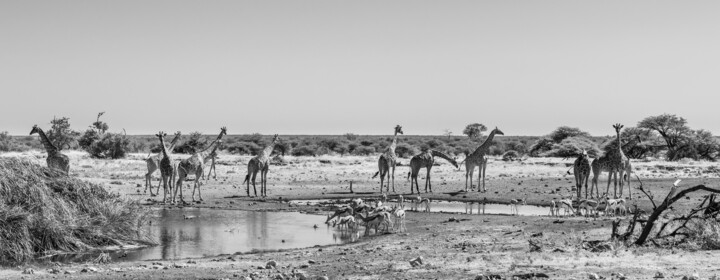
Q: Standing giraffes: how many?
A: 12